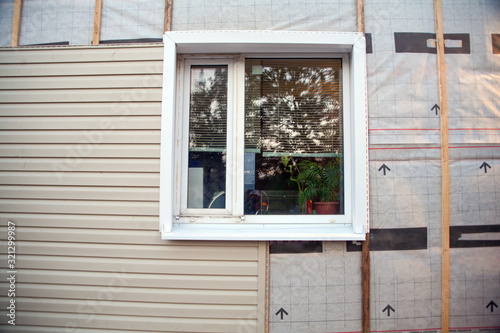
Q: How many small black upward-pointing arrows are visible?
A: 6